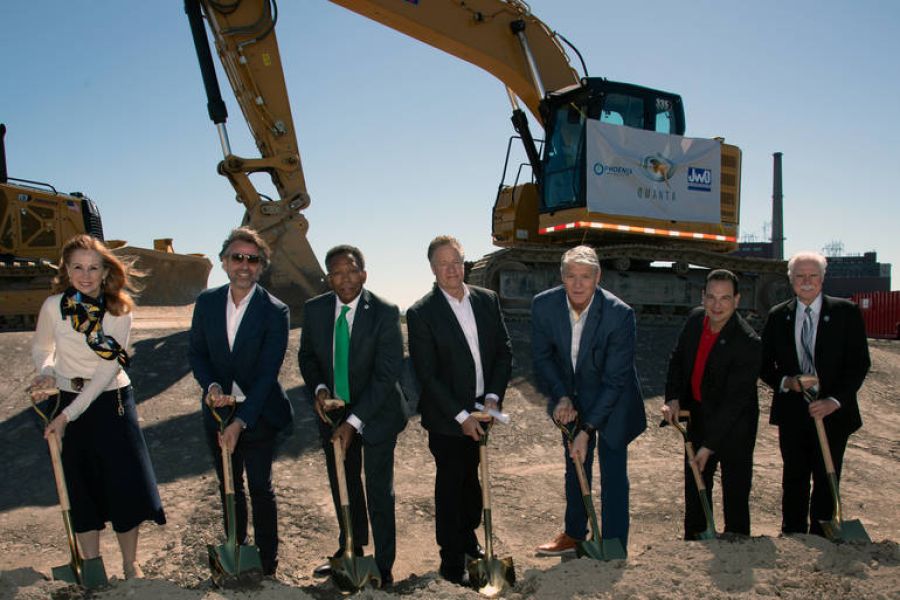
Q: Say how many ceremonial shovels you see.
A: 7